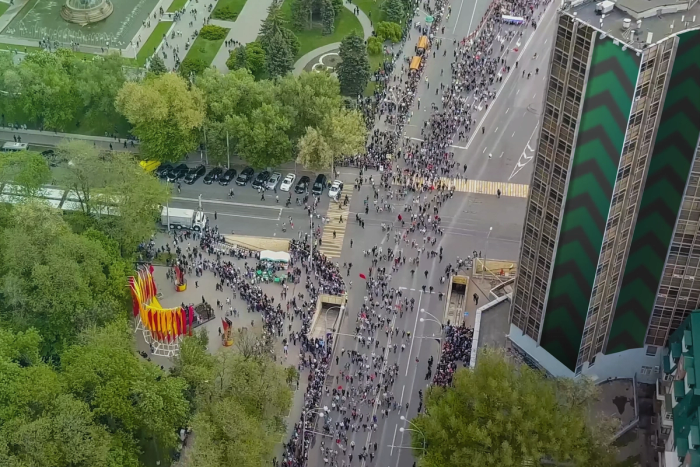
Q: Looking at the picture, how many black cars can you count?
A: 9